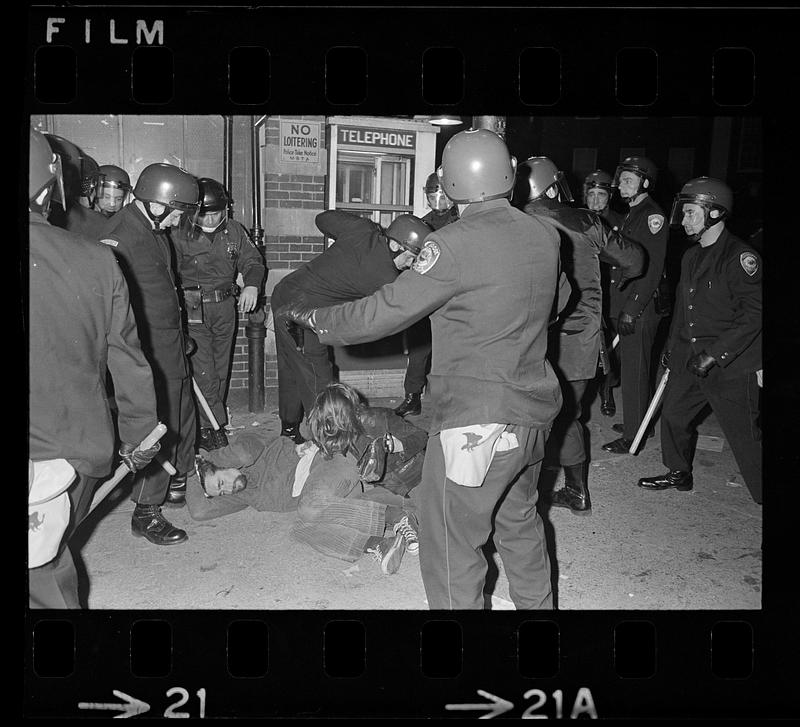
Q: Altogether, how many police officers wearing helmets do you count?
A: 13